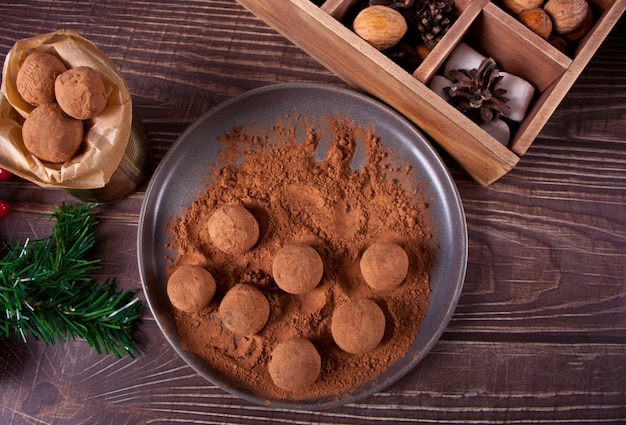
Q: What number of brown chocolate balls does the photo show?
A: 10